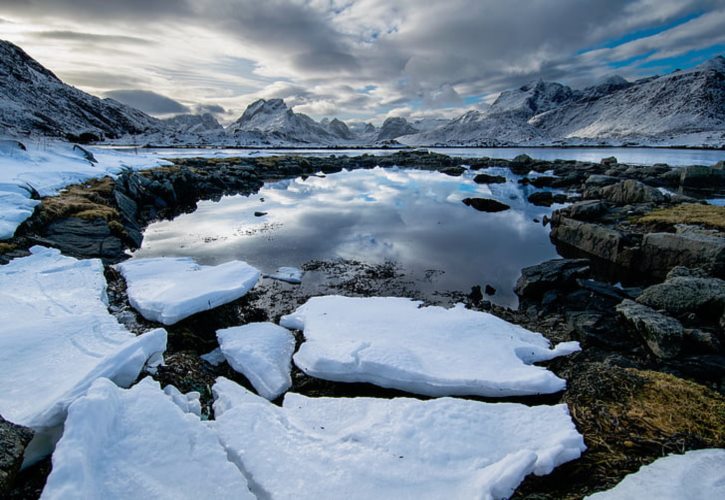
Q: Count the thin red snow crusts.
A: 0